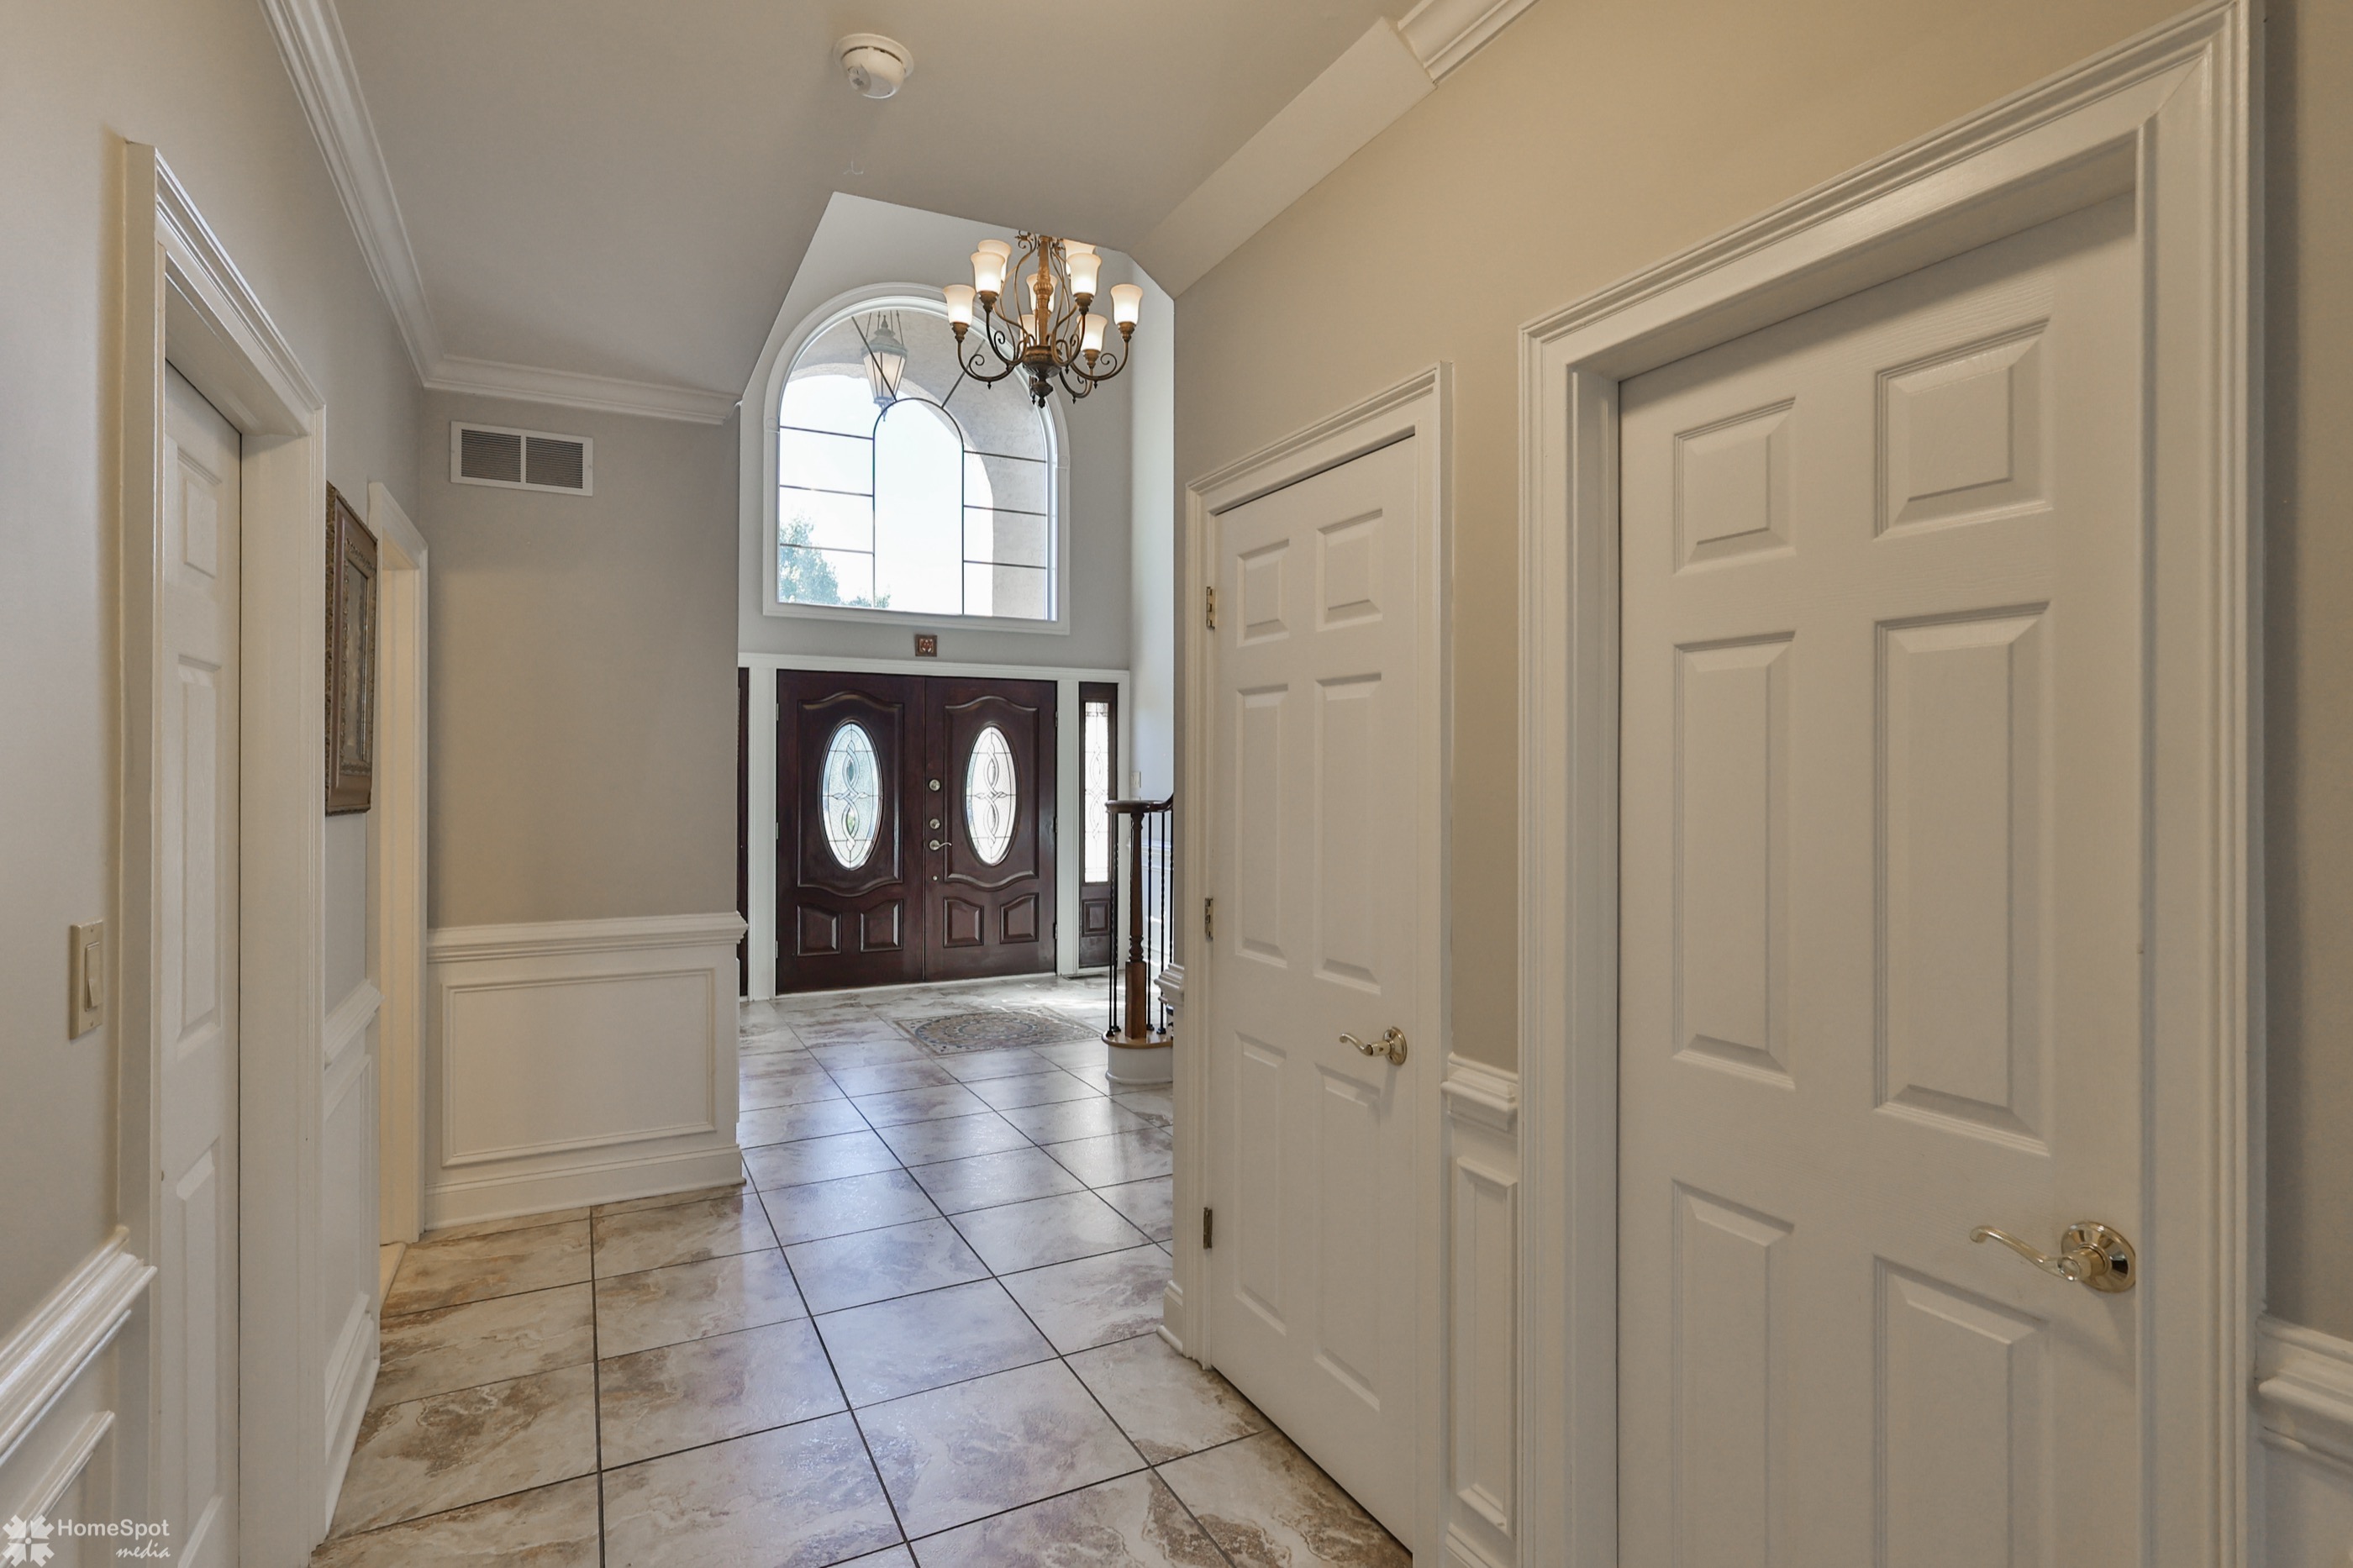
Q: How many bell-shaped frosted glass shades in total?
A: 9